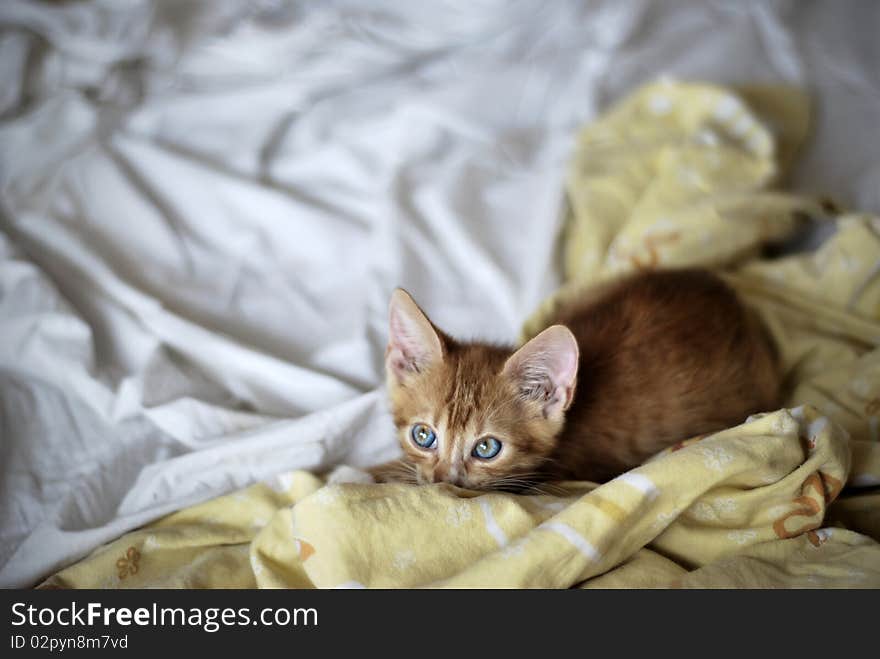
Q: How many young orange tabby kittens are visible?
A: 1